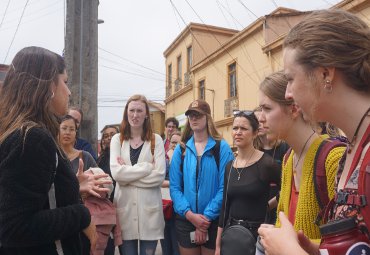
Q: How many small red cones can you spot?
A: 0